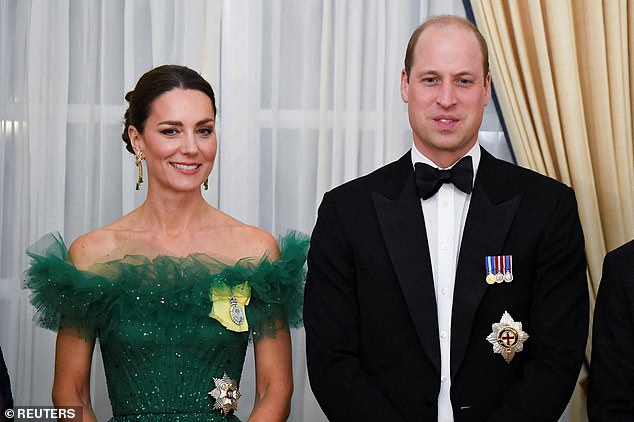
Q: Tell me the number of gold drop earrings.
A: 2